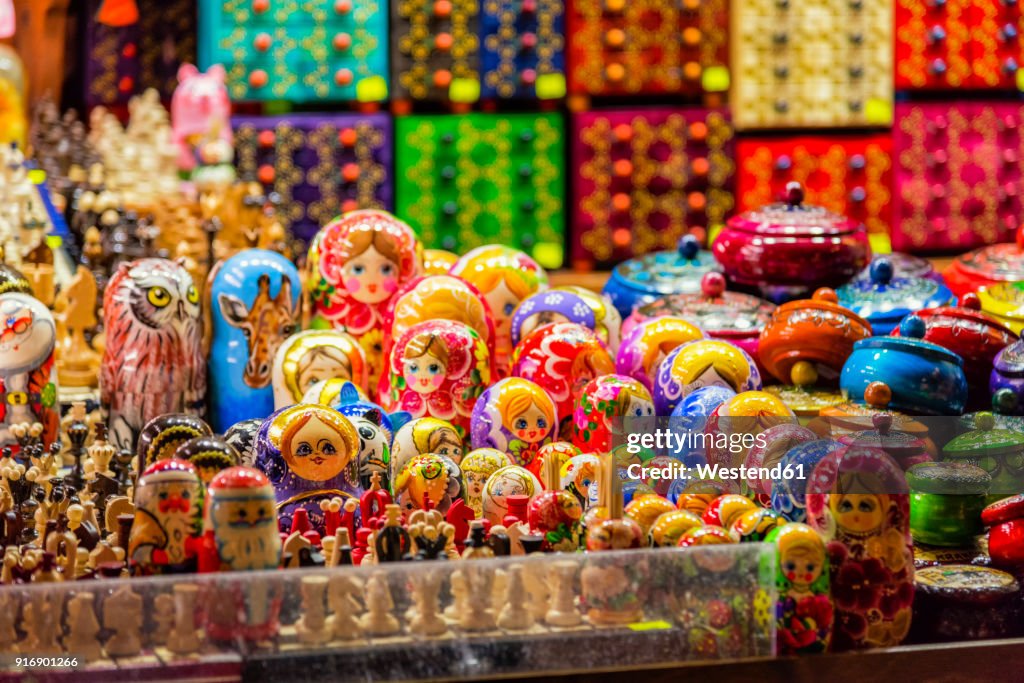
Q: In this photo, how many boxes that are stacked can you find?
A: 12